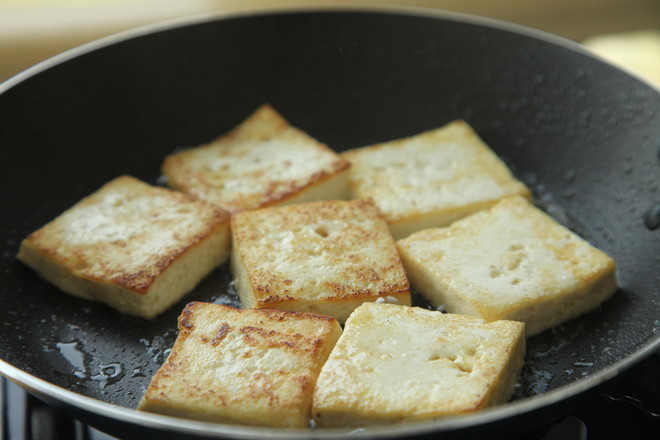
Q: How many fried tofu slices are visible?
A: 7